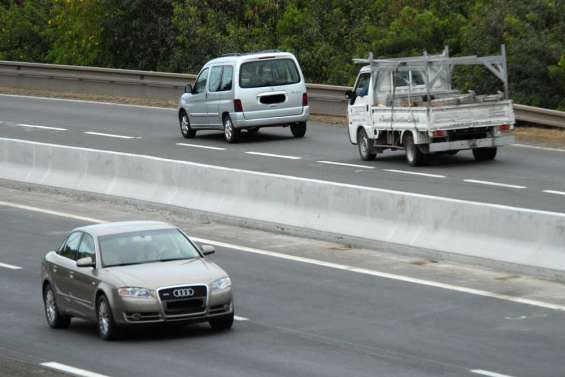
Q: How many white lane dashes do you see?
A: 12